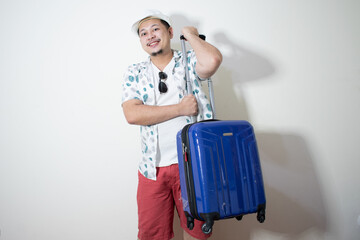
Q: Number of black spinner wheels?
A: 4